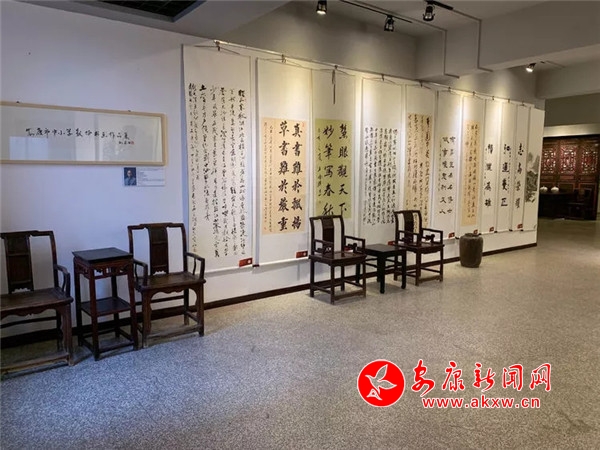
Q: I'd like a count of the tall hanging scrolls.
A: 11